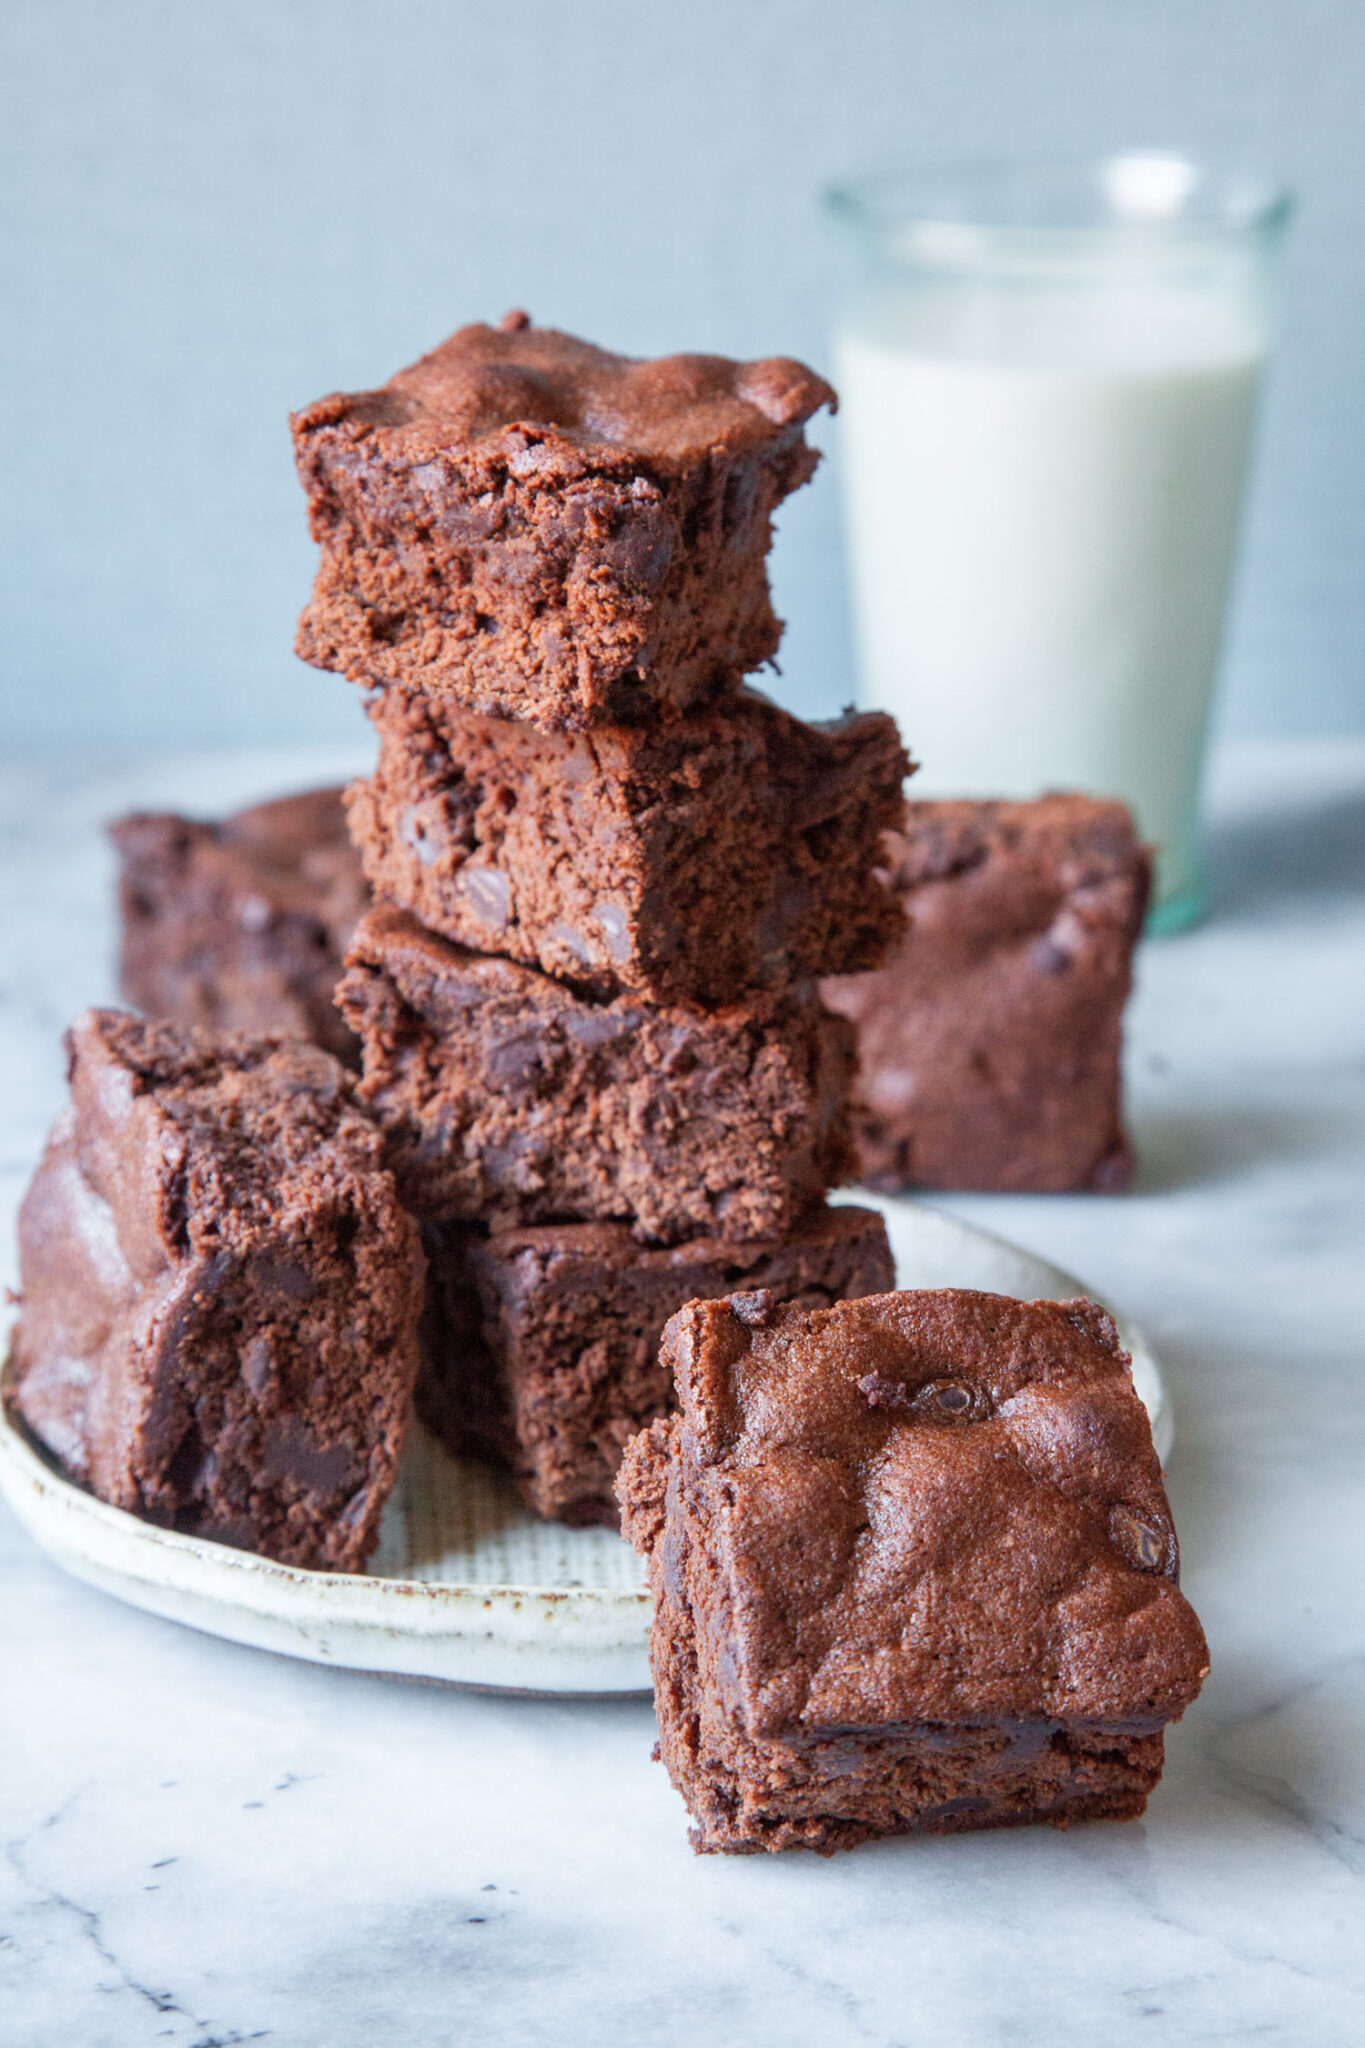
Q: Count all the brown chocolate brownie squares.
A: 8